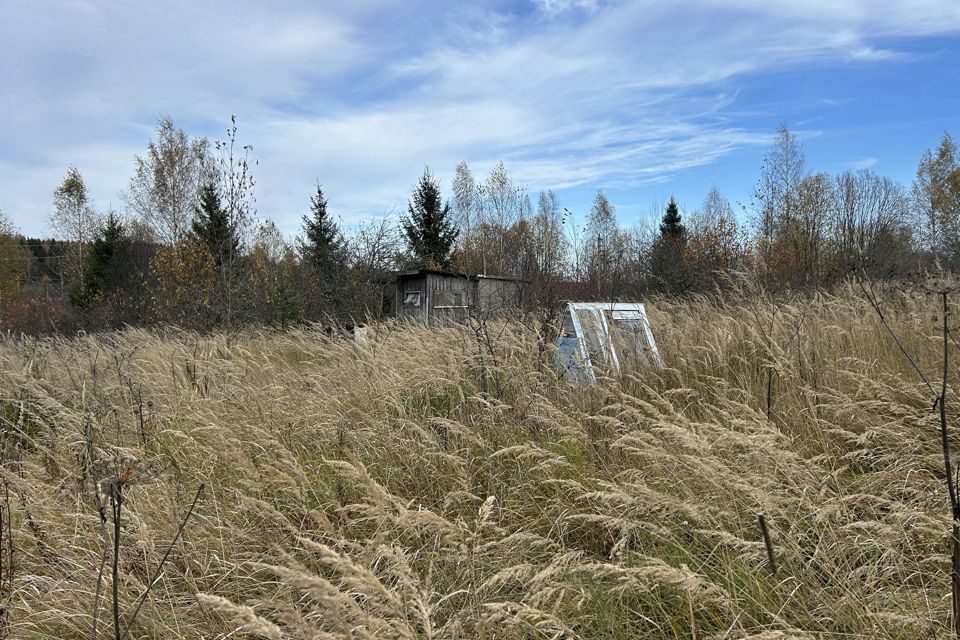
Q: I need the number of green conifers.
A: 5